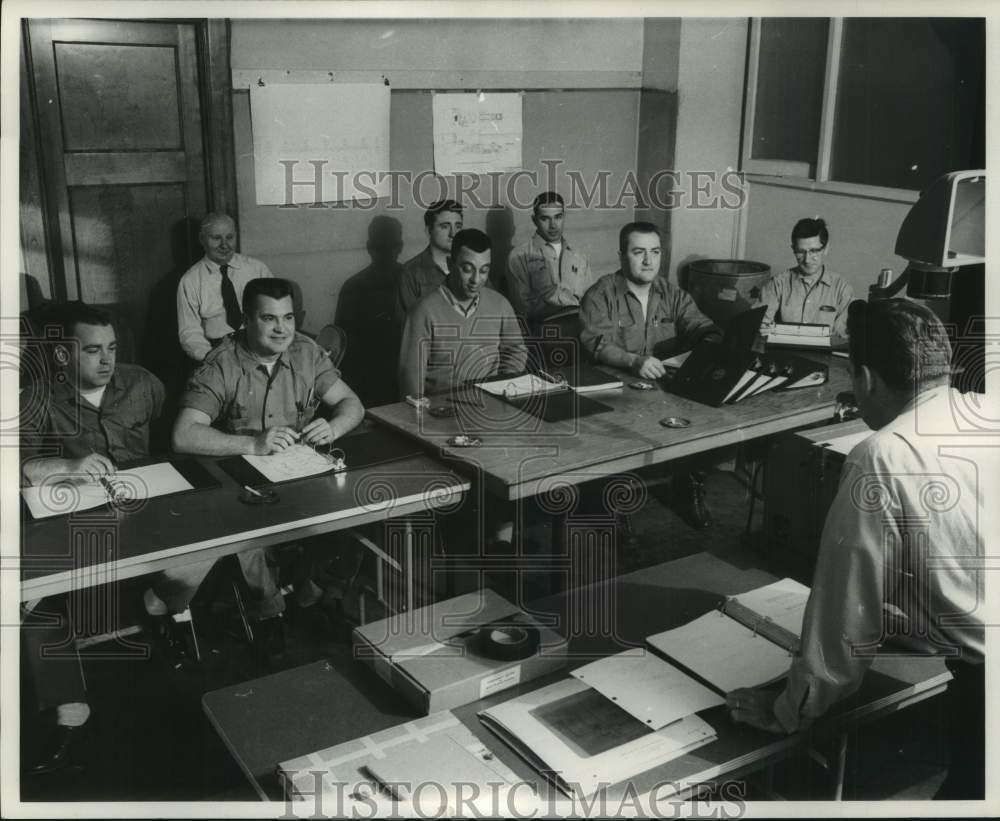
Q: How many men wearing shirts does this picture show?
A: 9